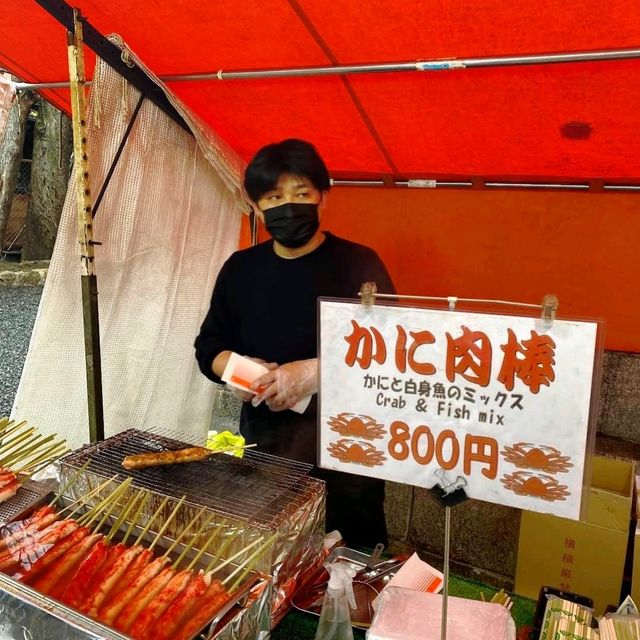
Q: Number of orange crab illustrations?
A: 4